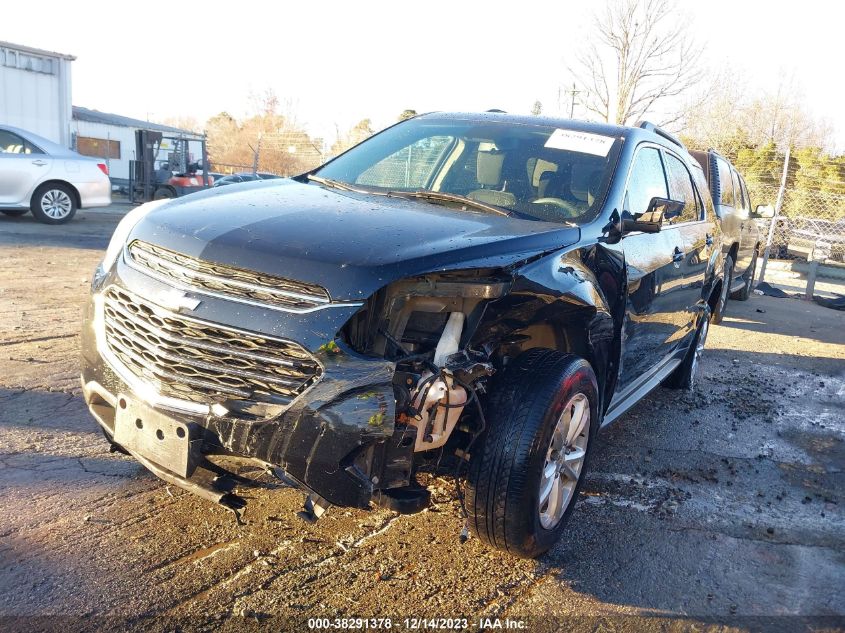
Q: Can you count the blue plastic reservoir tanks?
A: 0